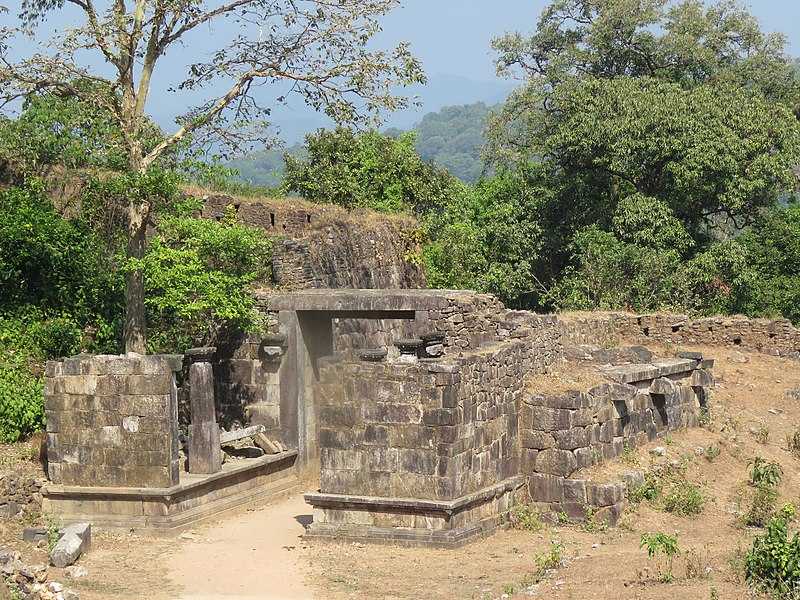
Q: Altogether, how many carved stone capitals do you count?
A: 5